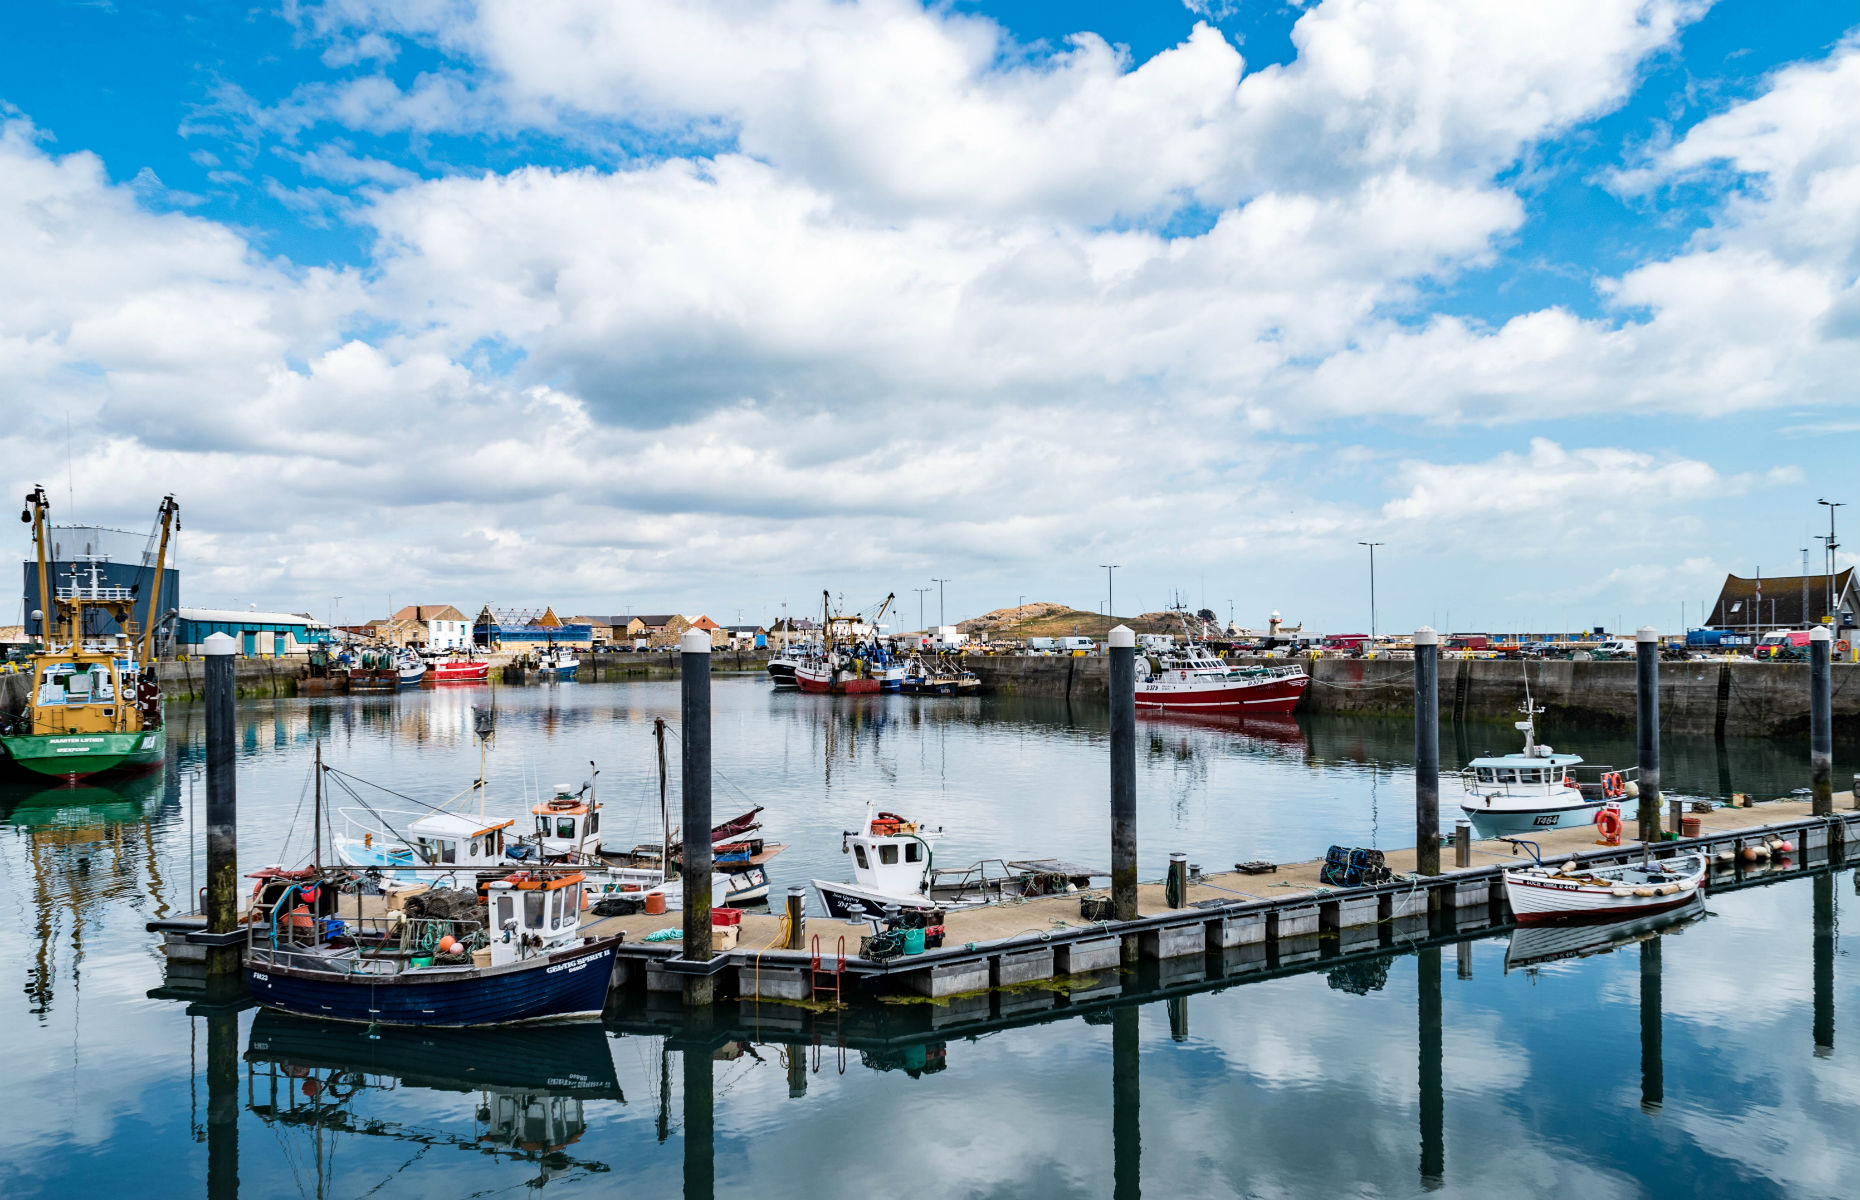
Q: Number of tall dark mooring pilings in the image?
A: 6